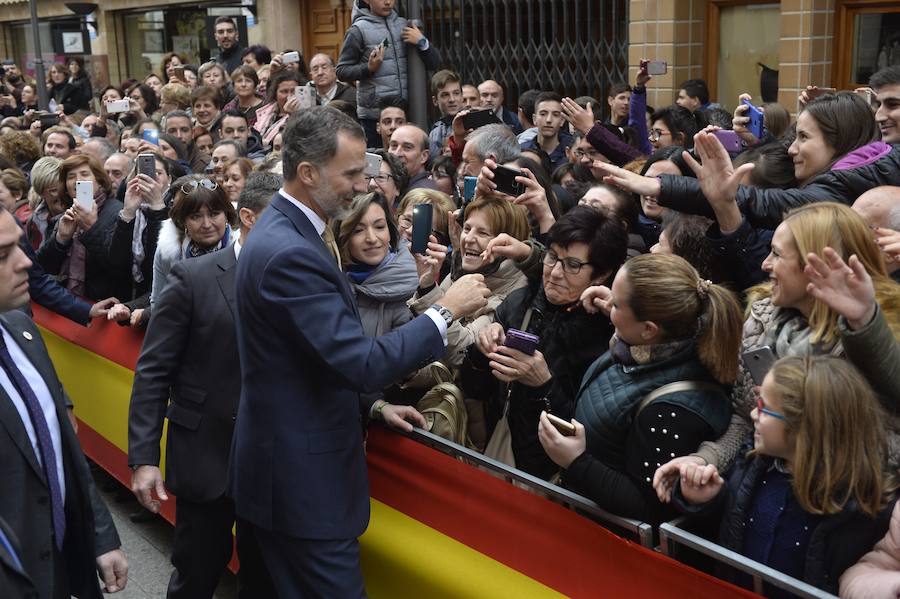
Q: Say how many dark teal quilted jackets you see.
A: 1